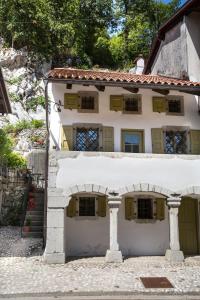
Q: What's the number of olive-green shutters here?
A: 11